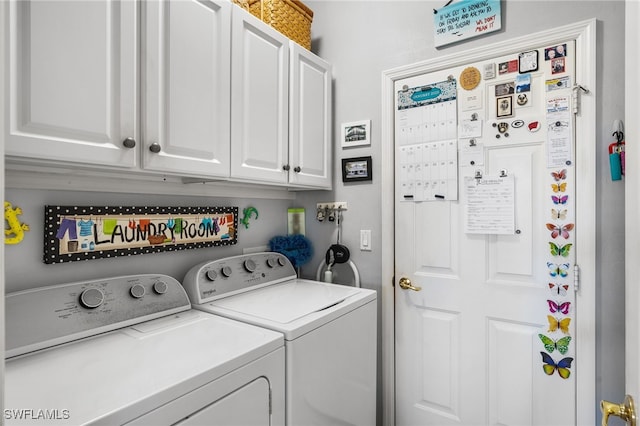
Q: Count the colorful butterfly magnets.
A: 12